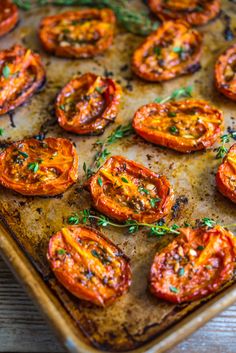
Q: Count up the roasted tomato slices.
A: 13